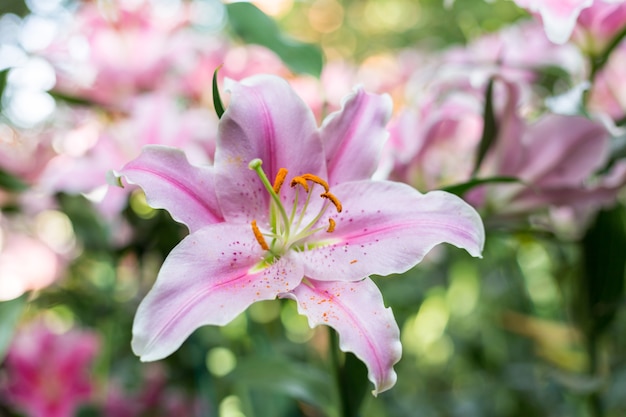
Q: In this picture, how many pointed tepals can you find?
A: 6